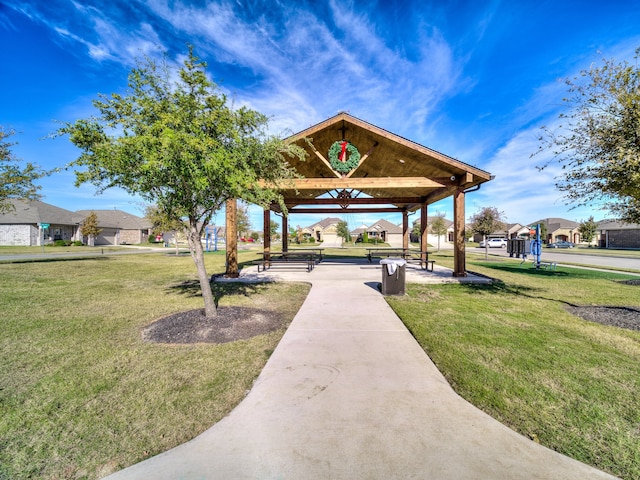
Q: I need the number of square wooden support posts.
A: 6